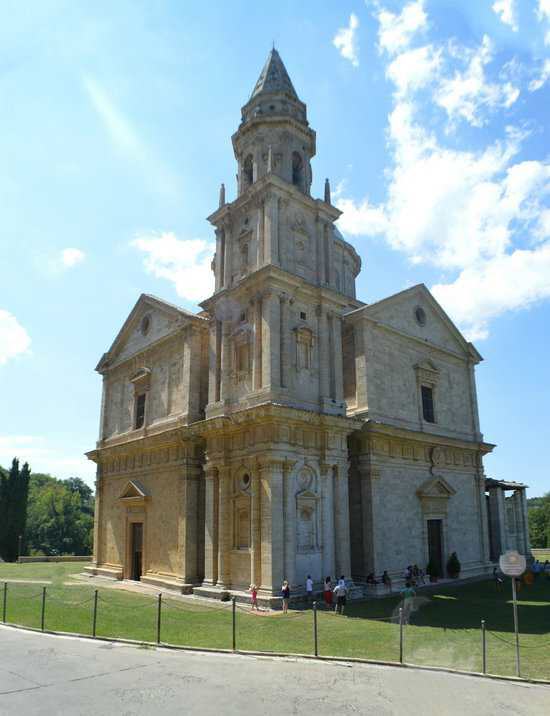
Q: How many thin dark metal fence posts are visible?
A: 8